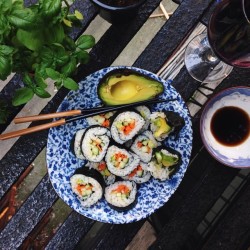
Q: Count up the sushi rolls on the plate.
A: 13